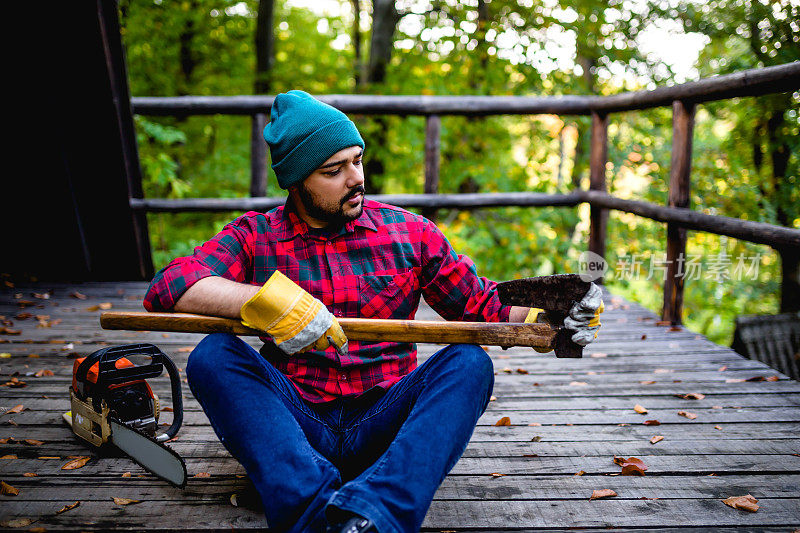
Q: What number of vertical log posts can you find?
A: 4